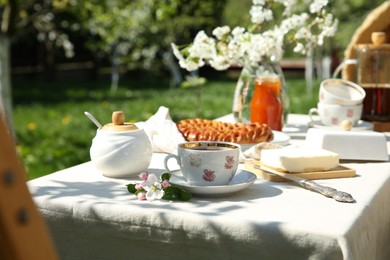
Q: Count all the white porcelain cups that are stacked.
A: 2